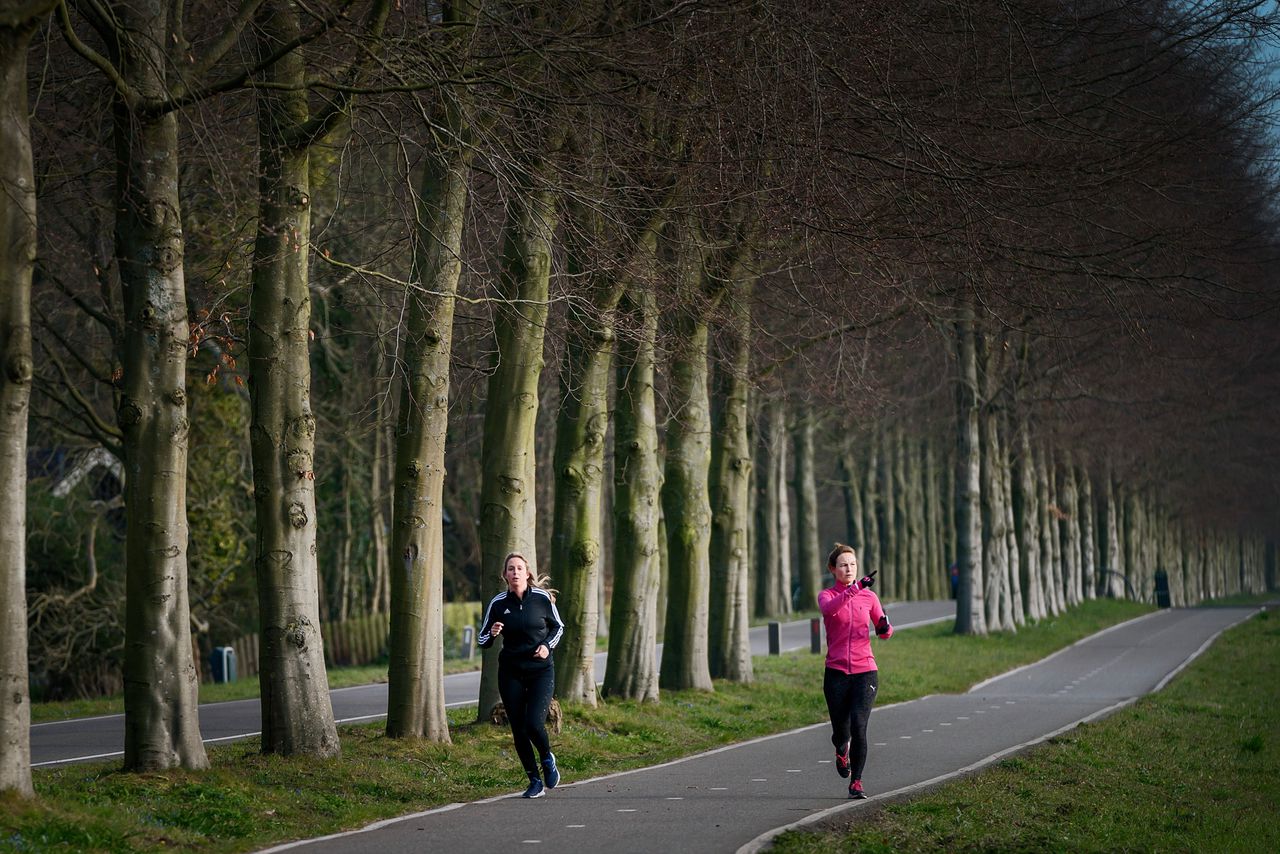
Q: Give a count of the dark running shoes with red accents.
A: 2